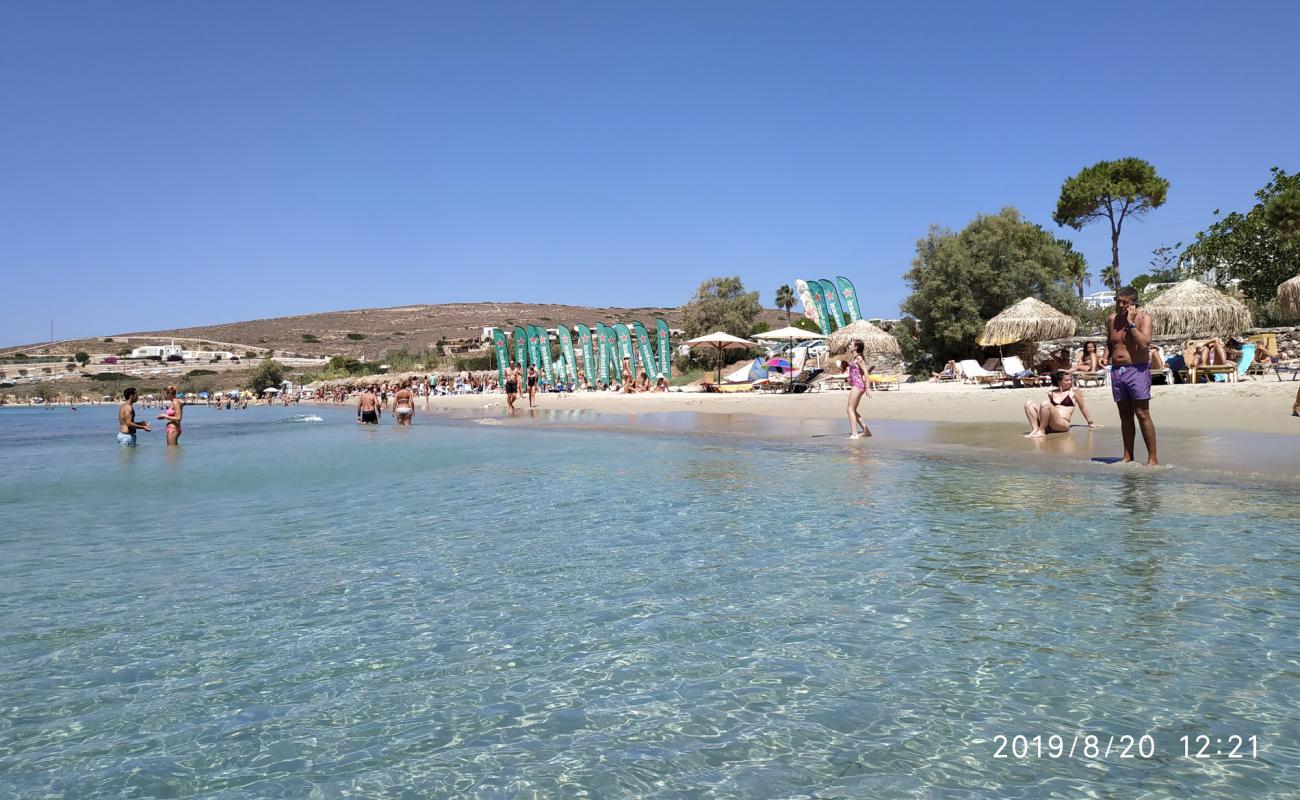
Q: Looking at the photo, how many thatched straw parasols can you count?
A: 4